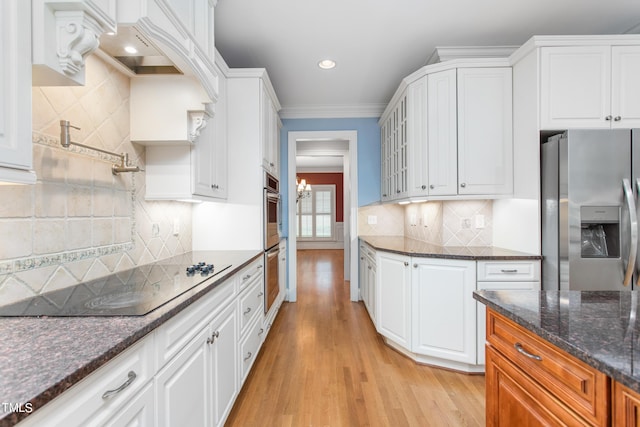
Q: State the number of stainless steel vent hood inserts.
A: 1